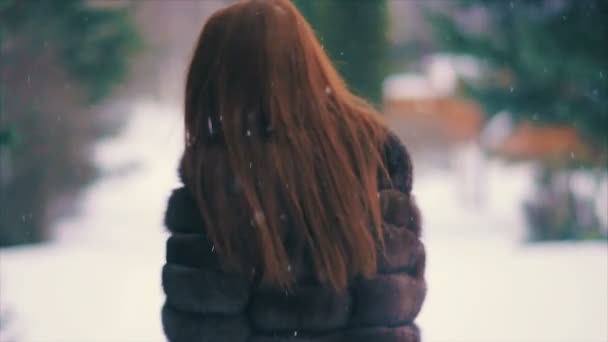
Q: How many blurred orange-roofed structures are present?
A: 2